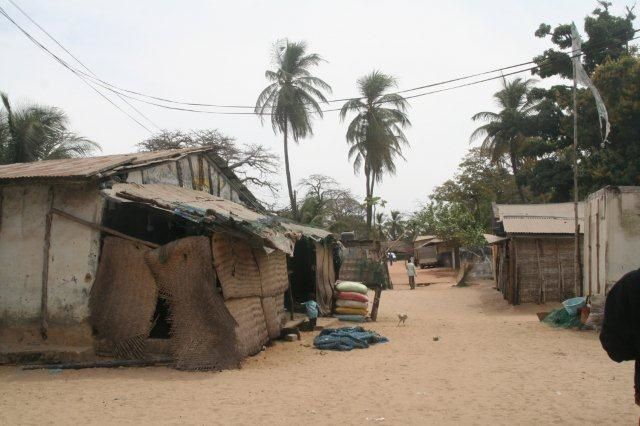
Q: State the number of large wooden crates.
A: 0